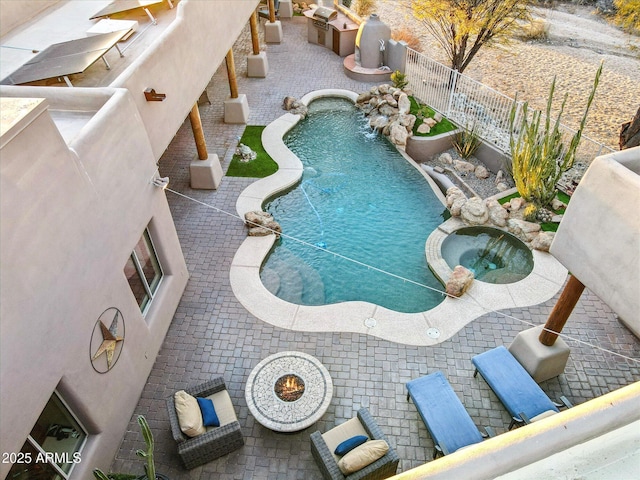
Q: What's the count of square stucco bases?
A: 6